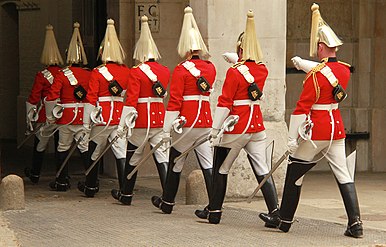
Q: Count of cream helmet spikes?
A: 7